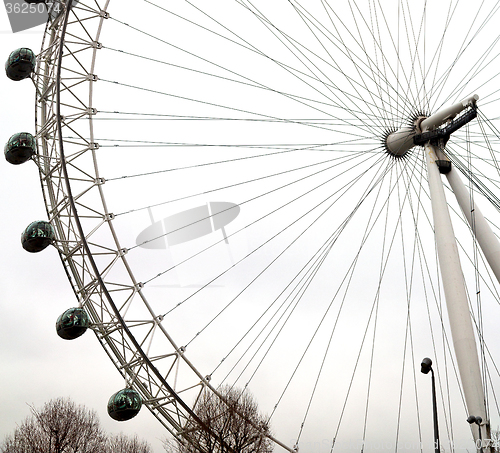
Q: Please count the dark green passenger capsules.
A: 5